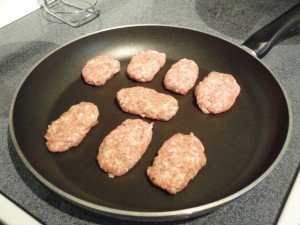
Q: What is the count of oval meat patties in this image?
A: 8